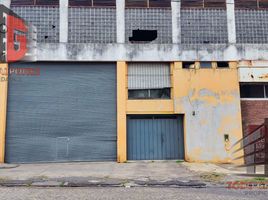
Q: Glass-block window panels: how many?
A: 5